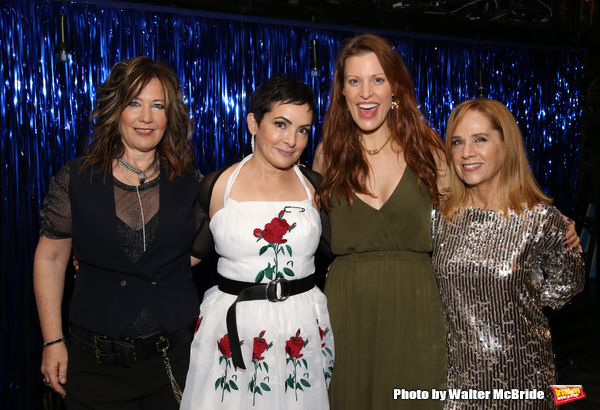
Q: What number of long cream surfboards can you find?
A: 0